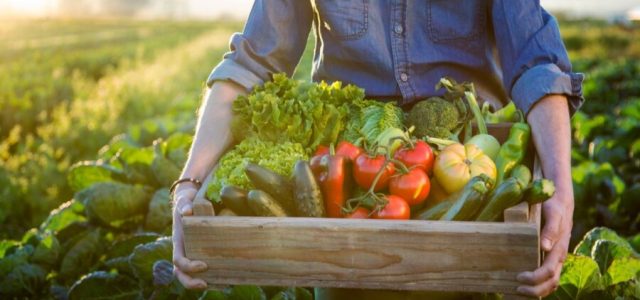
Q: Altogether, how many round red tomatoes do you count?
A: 5